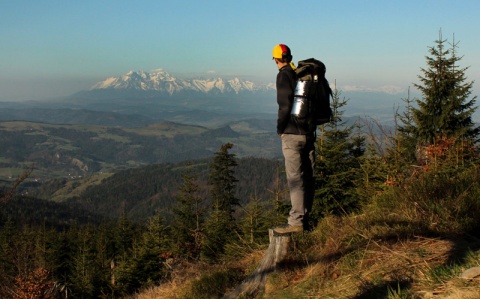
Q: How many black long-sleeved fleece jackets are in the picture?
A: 1